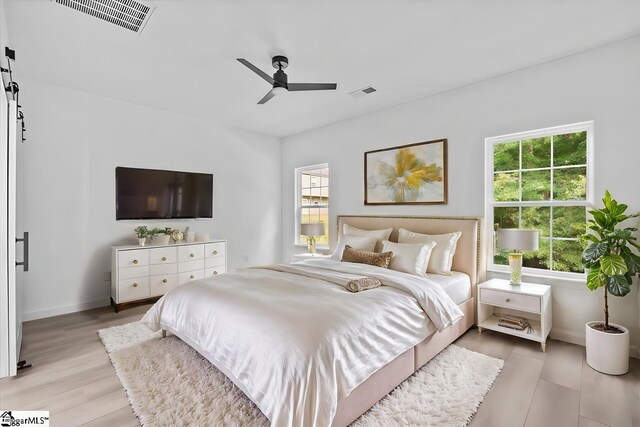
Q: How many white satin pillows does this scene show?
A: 4